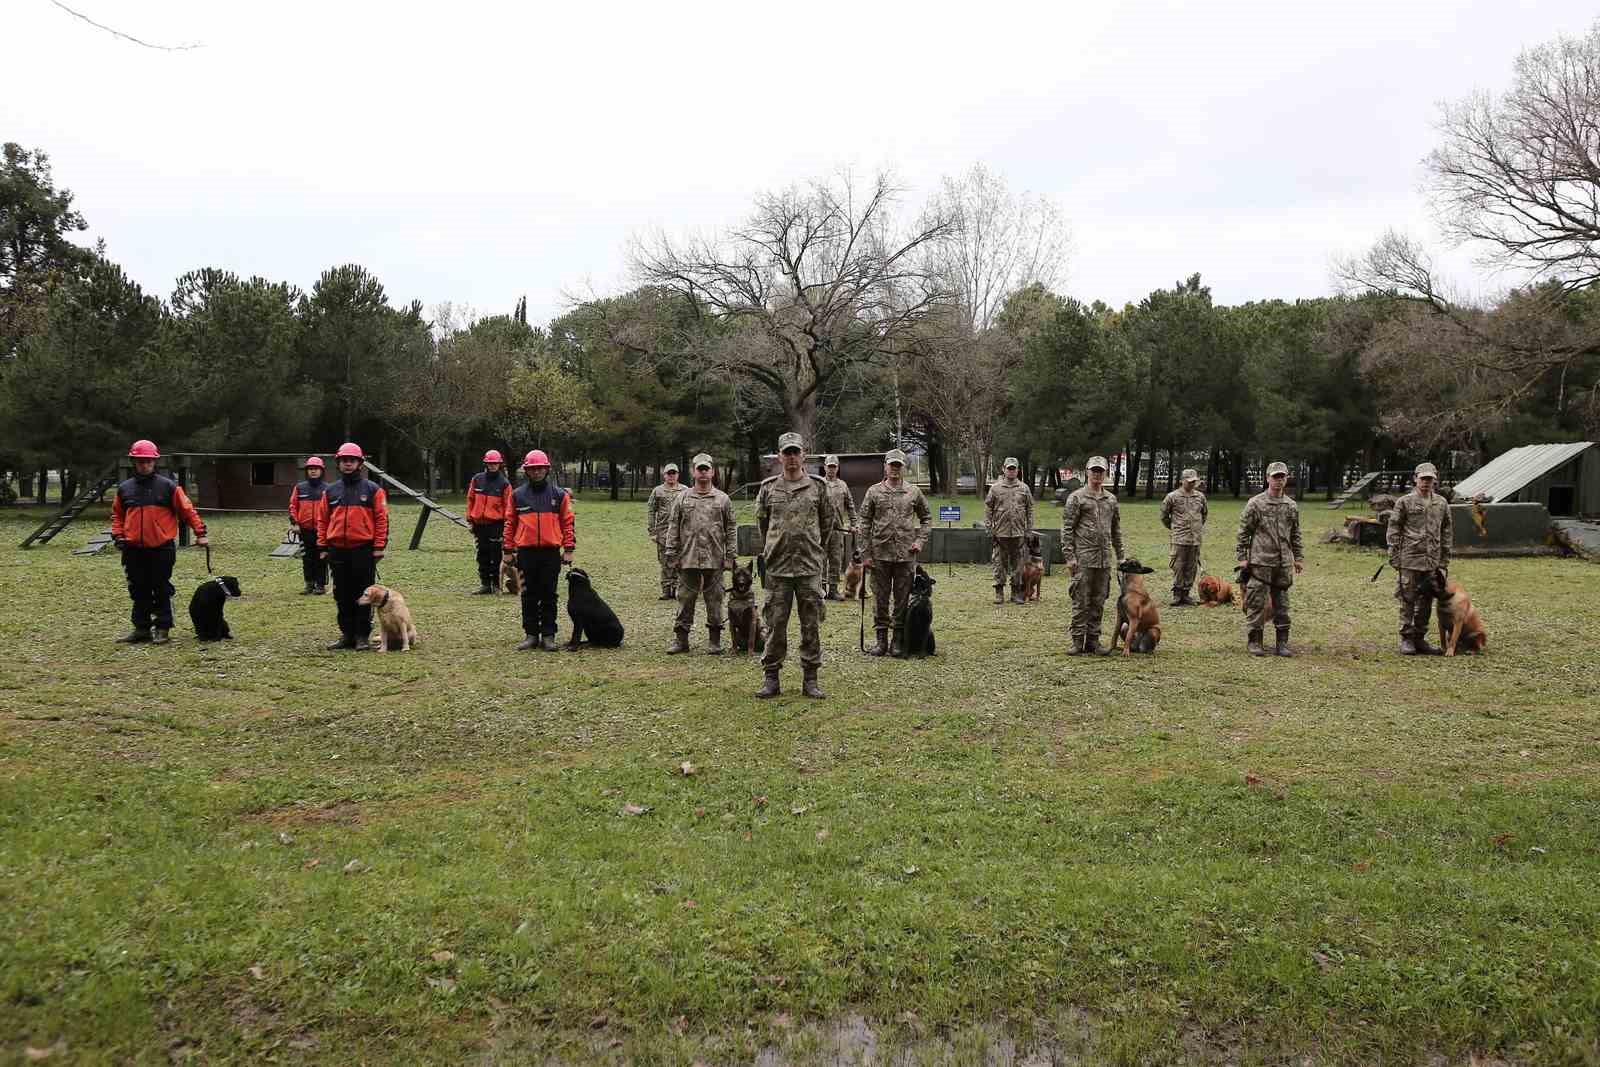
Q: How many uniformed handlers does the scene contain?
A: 15